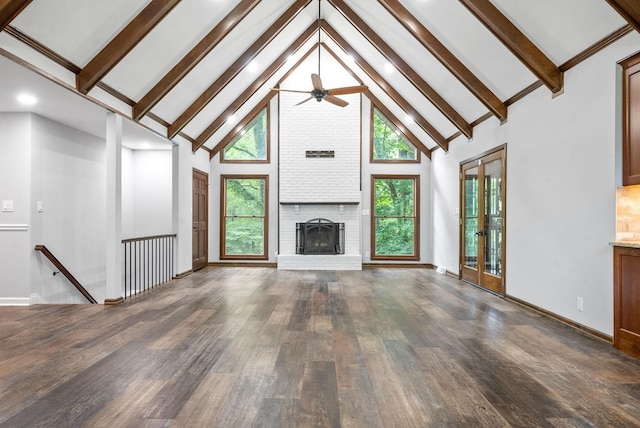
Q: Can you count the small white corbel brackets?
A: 2